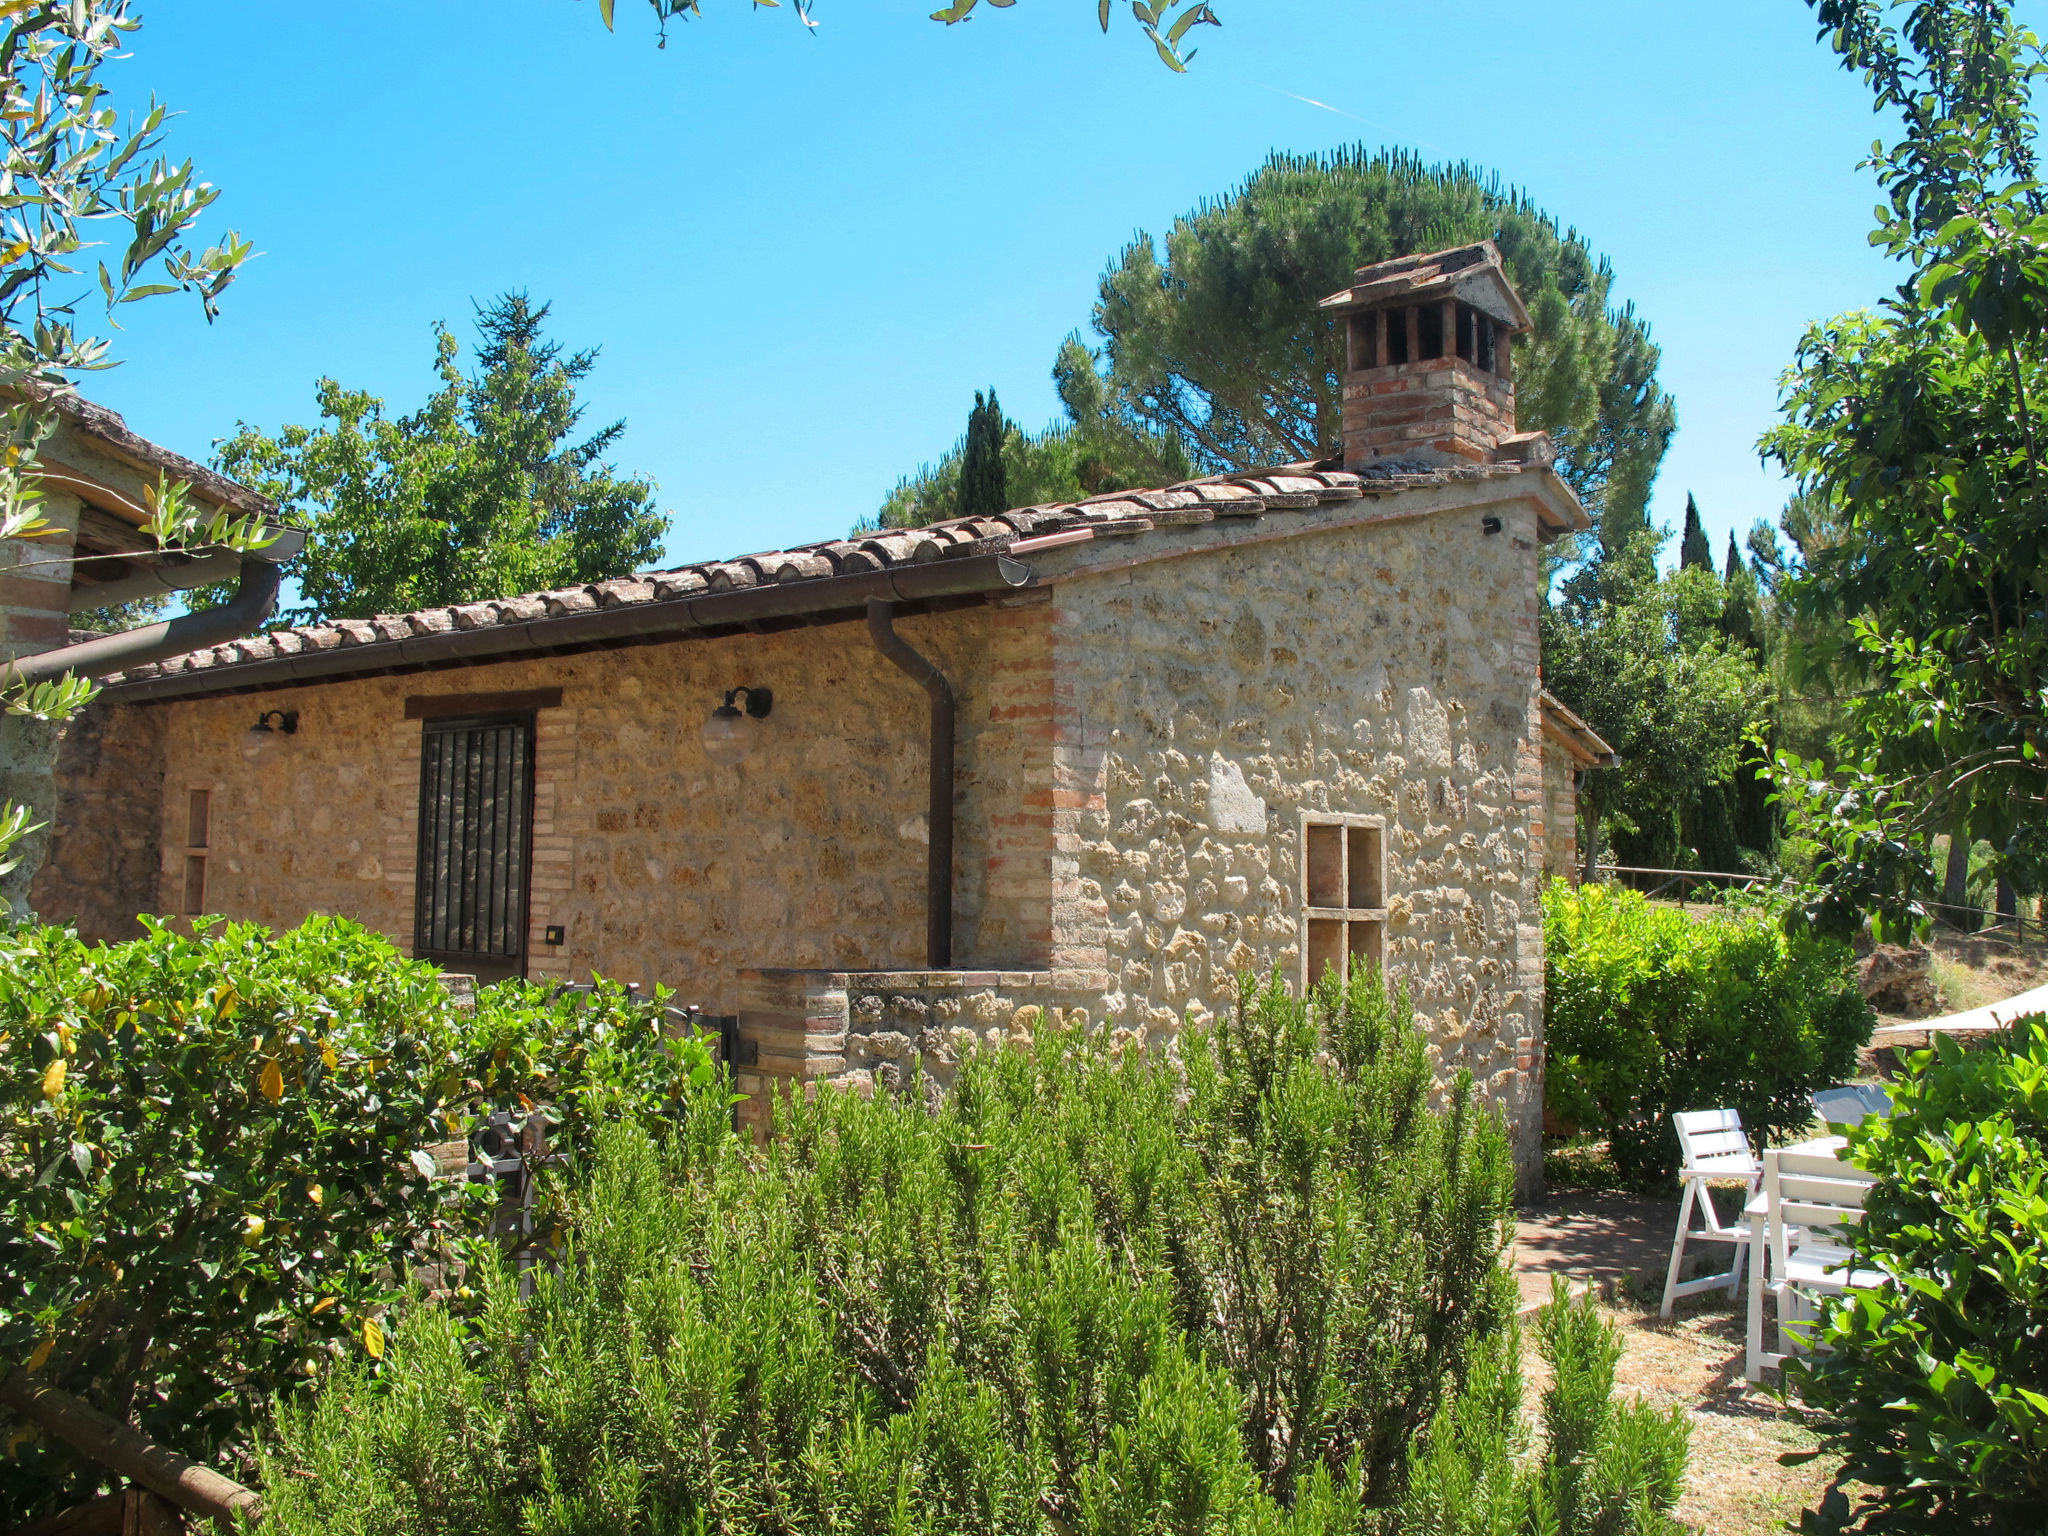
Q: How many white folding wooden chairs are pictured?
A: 2